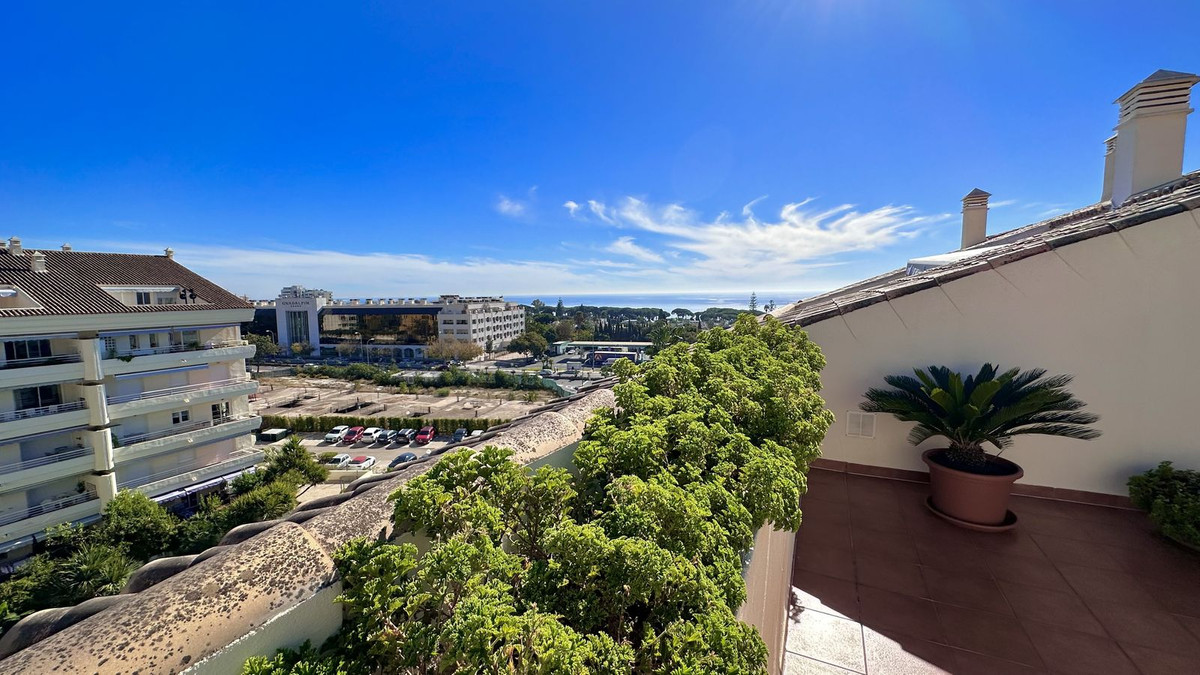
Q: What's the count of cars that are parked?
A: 11